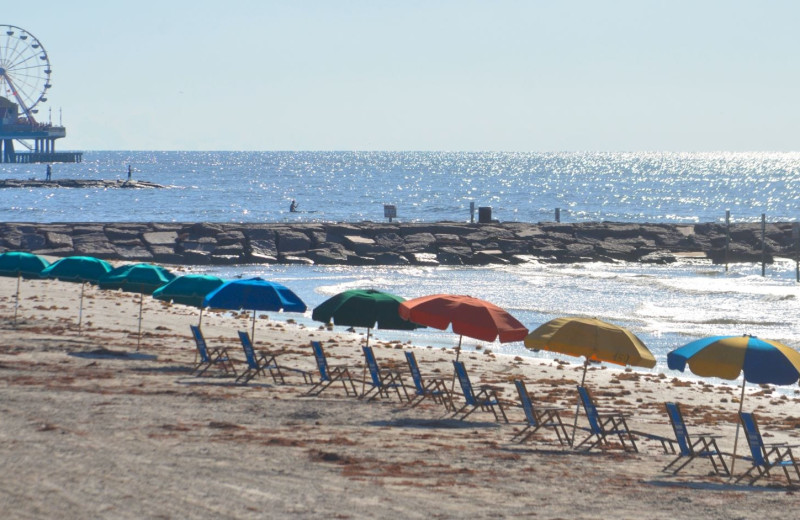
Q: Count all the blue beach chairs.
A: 10